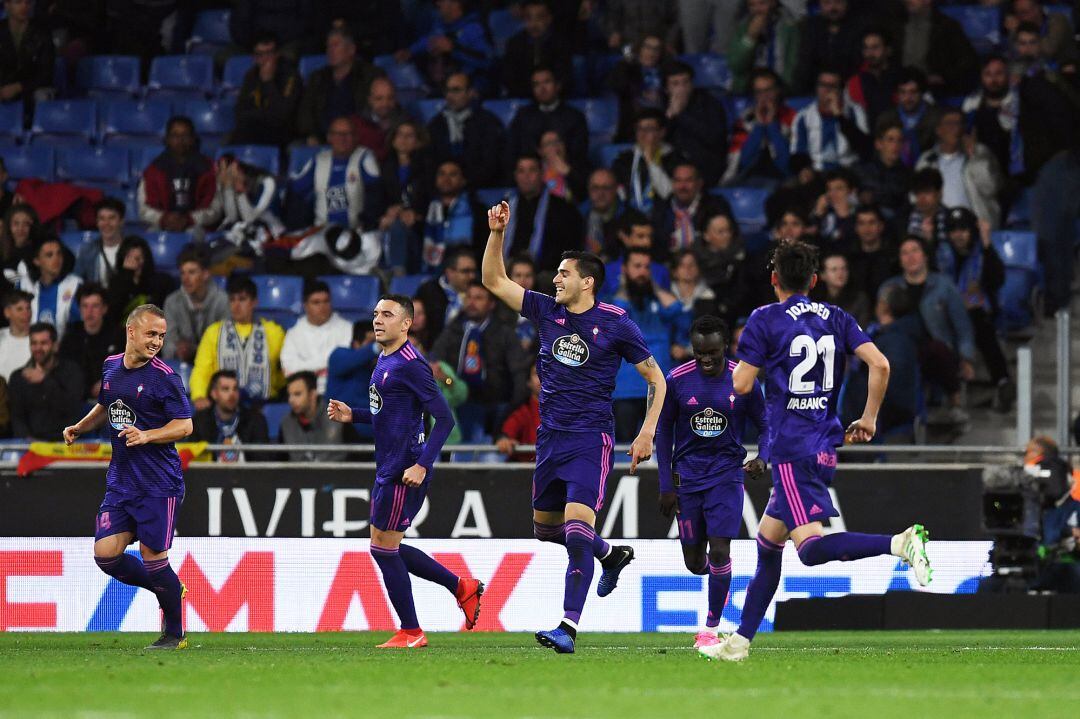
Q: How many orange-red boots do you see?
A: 2